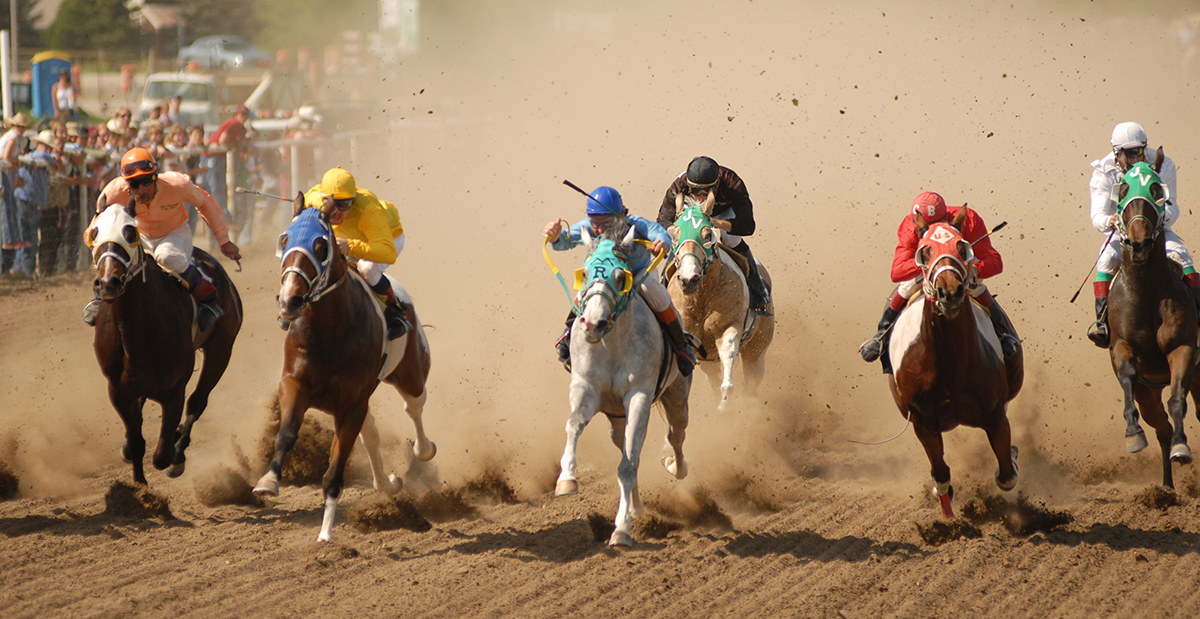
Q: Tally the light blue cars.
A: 1